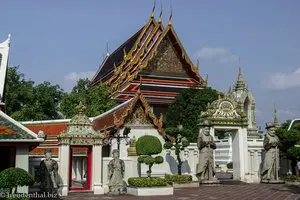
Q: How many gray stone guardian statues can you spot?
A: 4